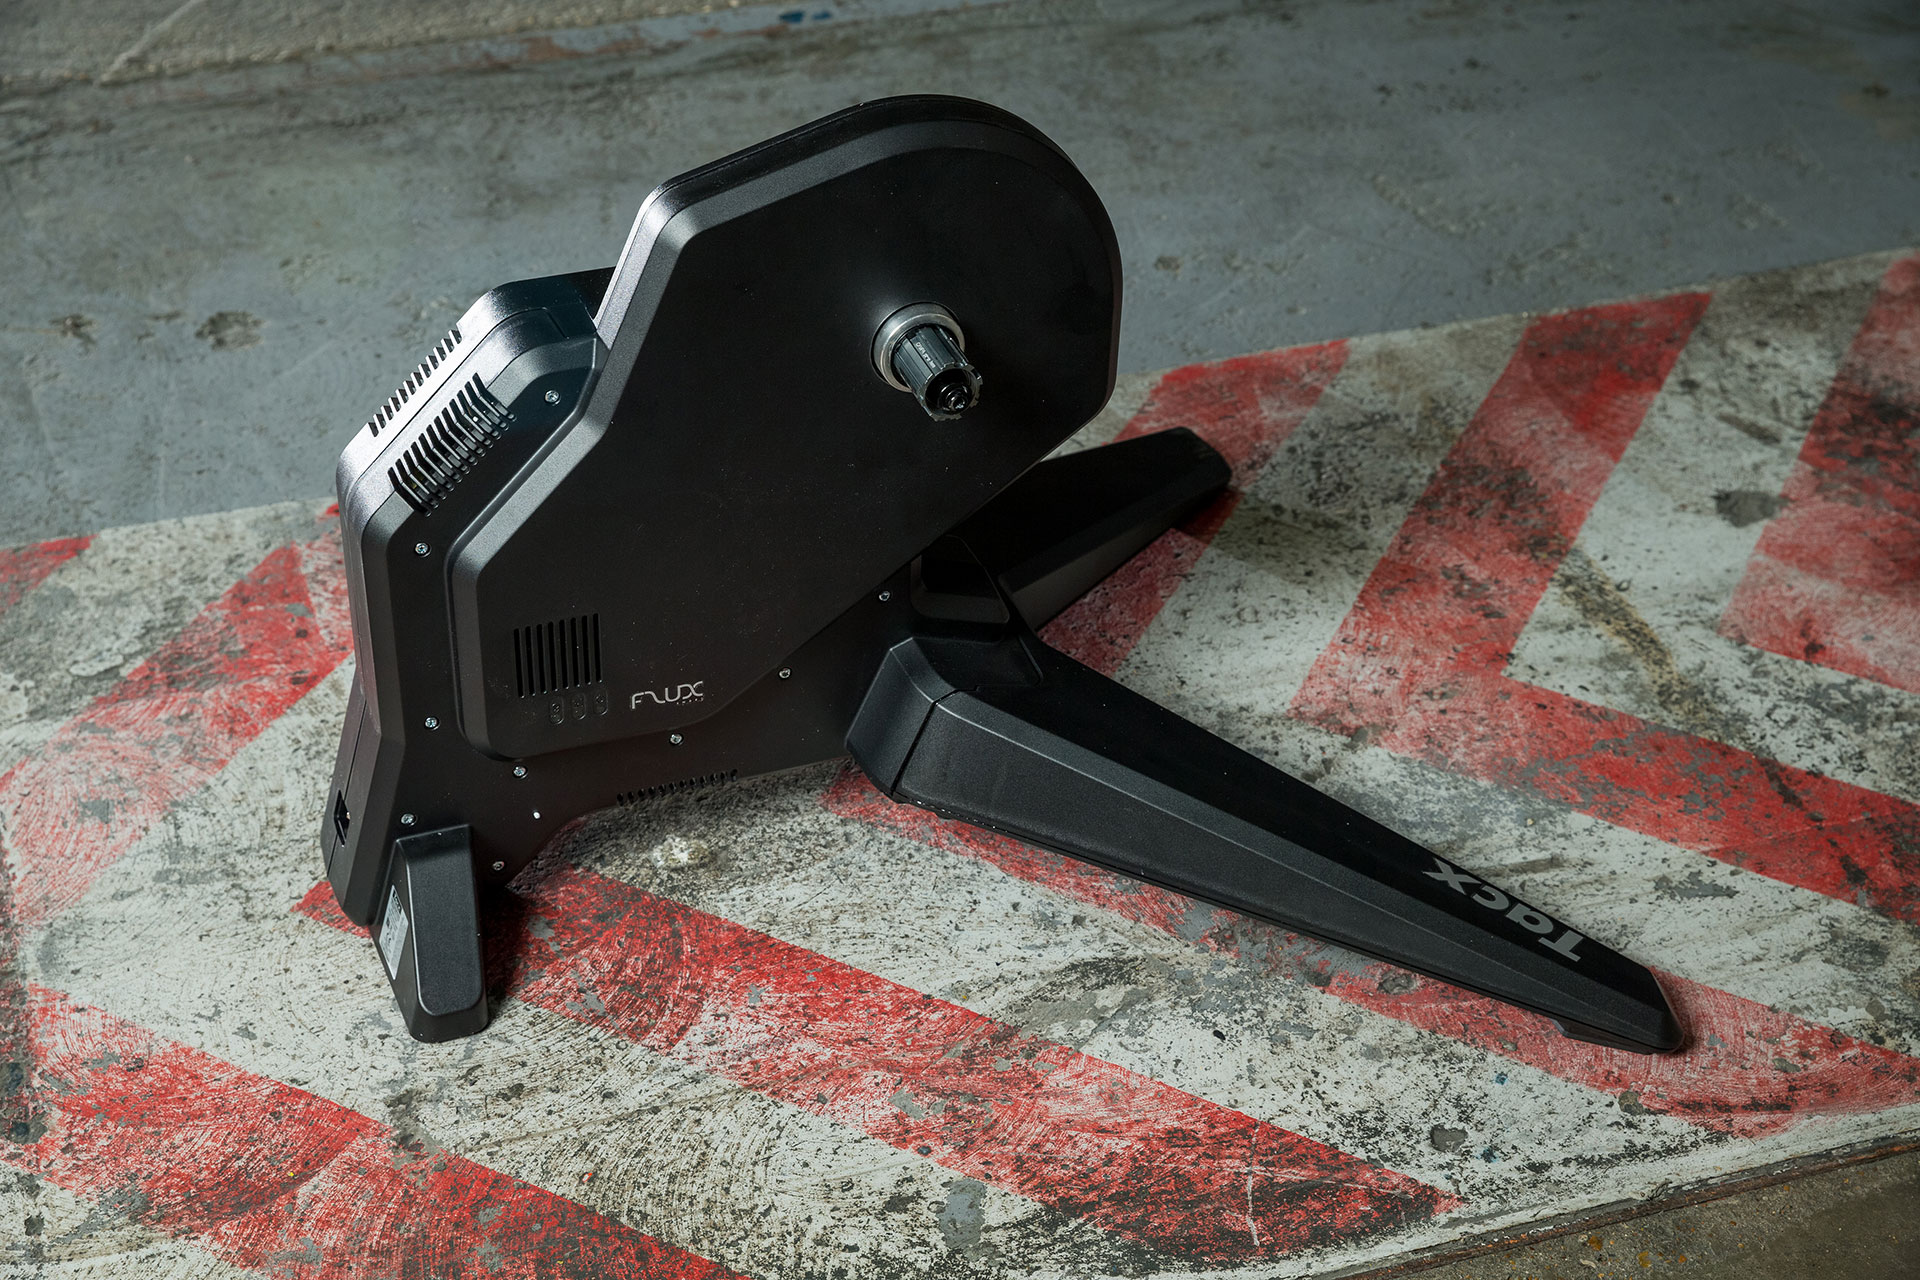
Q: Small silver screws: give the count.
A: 9